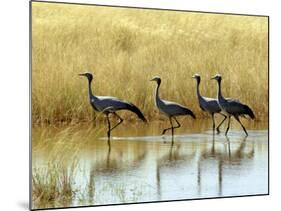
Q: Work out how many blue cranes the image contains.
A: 4